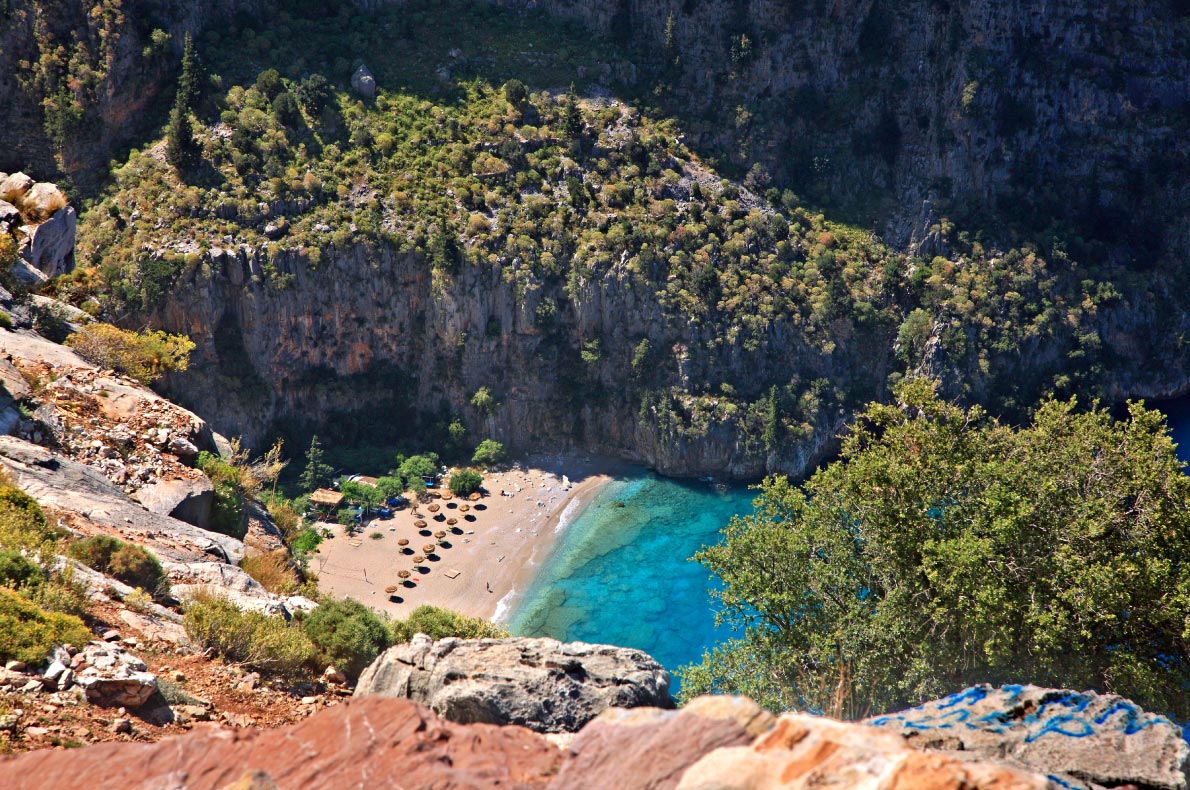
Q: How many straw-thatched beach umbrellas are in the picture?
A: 12